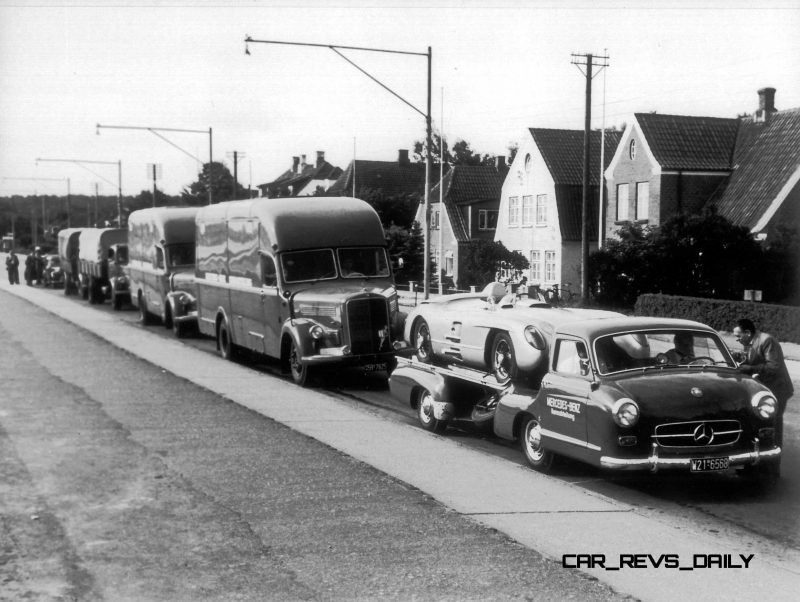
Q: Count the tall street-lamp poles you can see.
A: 4